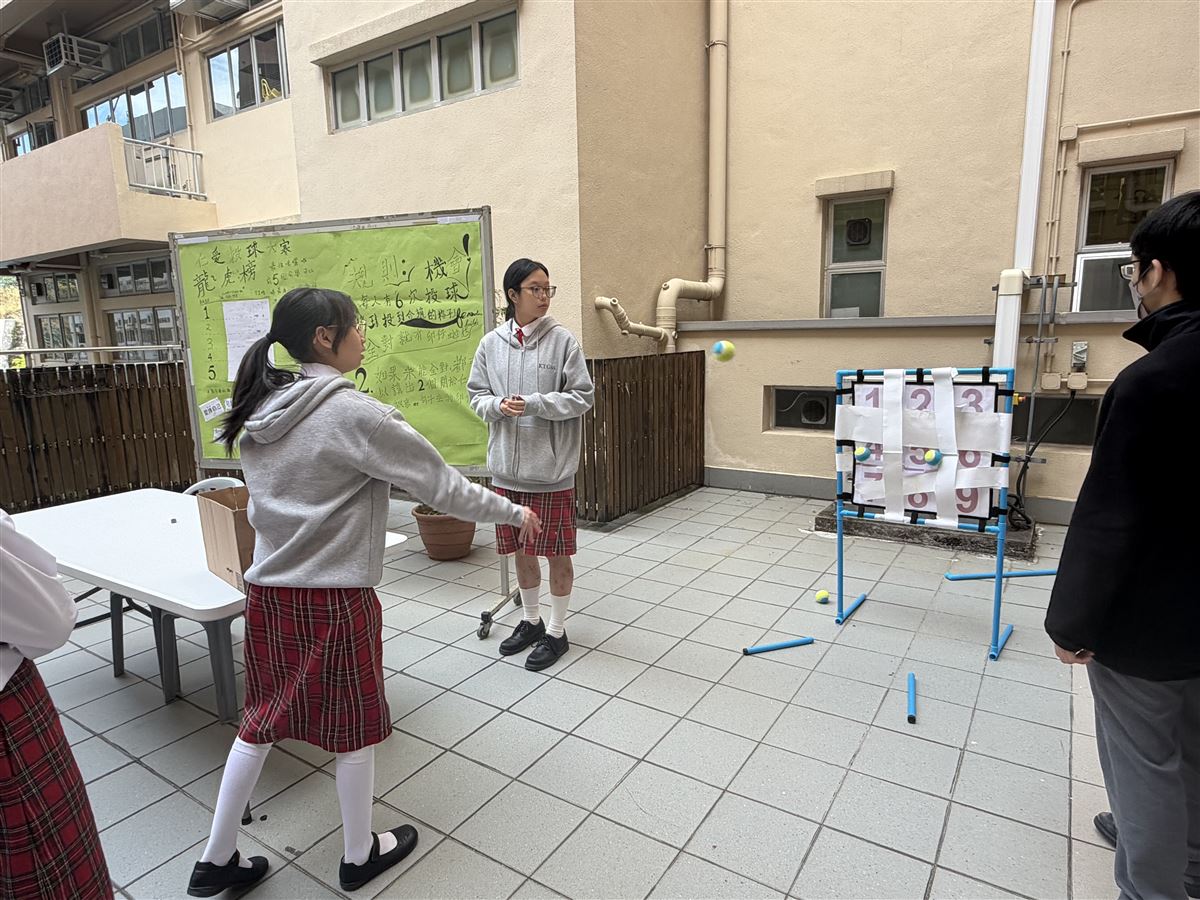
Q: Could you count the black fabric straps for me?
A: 12